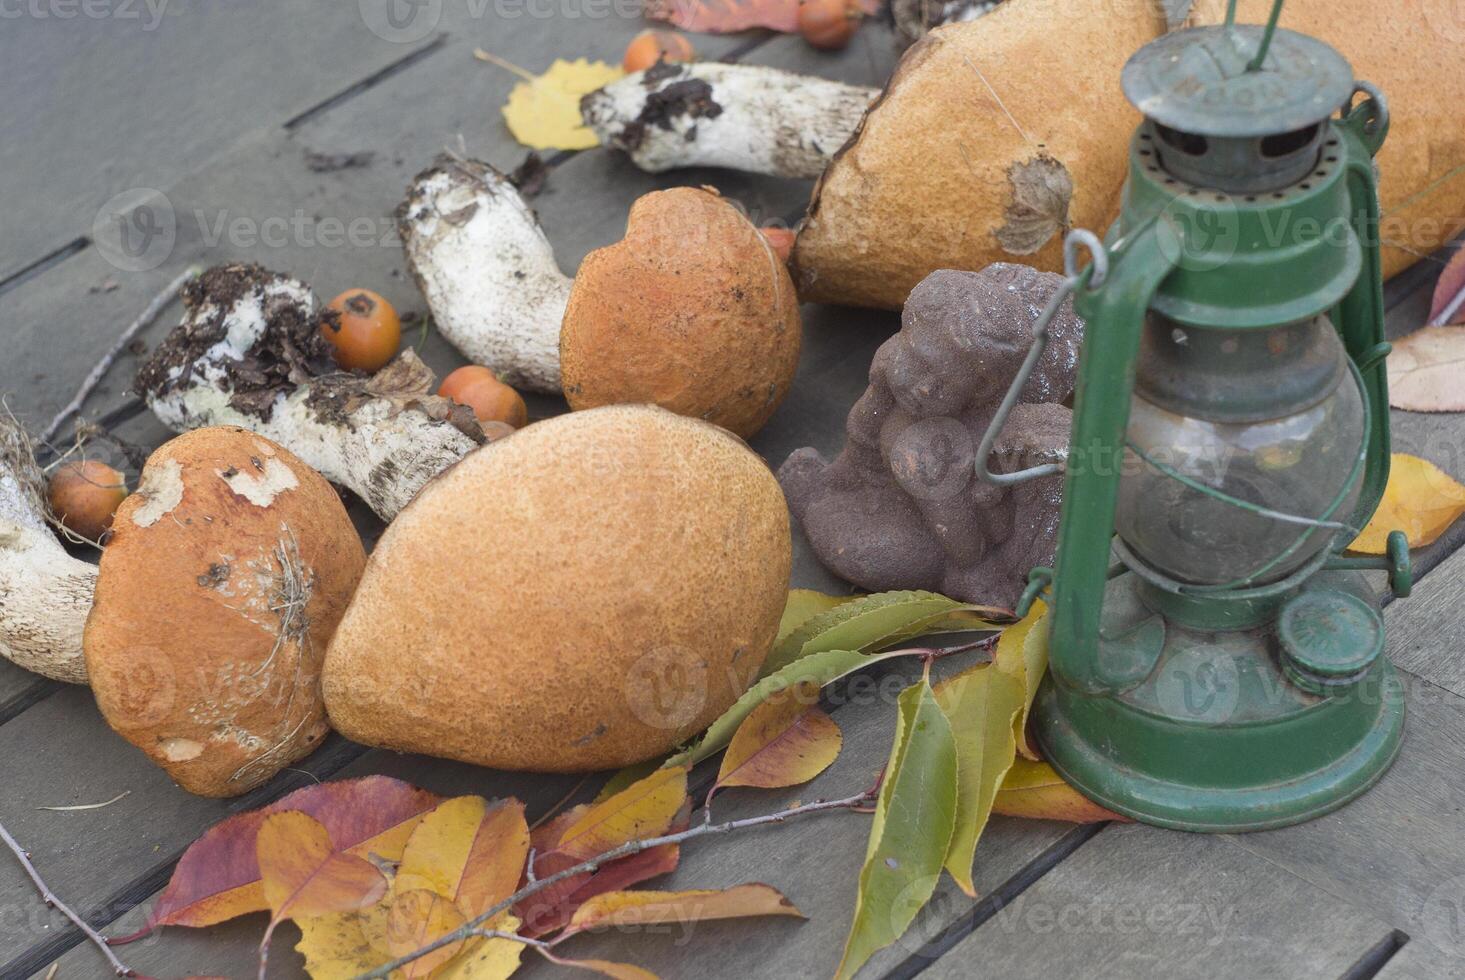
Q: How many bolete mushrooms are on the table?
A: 5